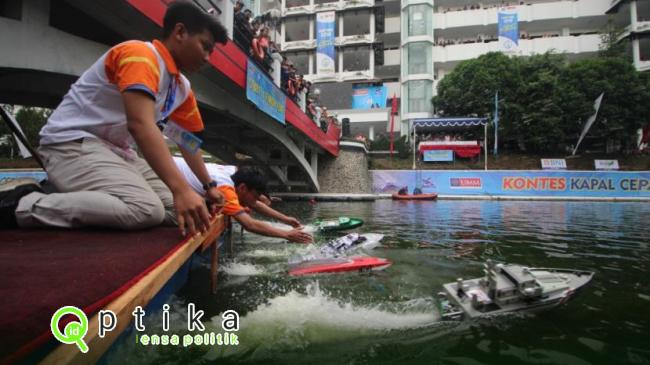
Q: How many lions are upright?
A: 0